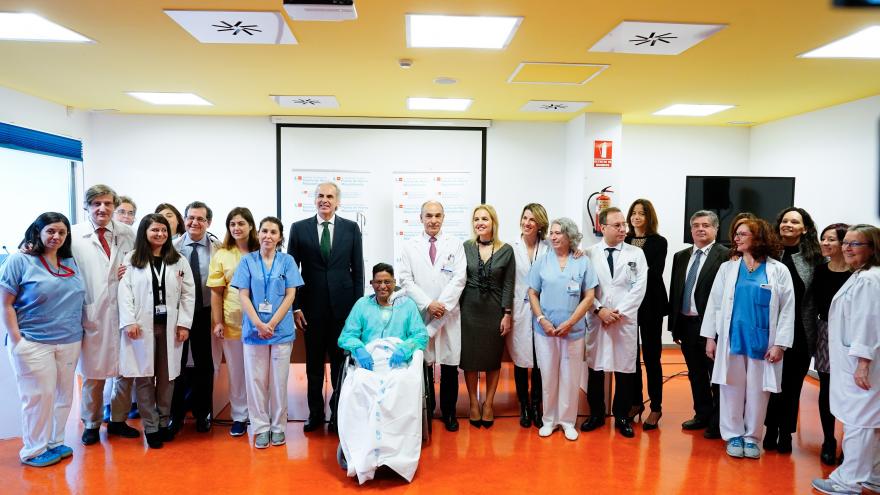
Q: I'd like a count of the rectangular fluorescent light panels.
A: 6